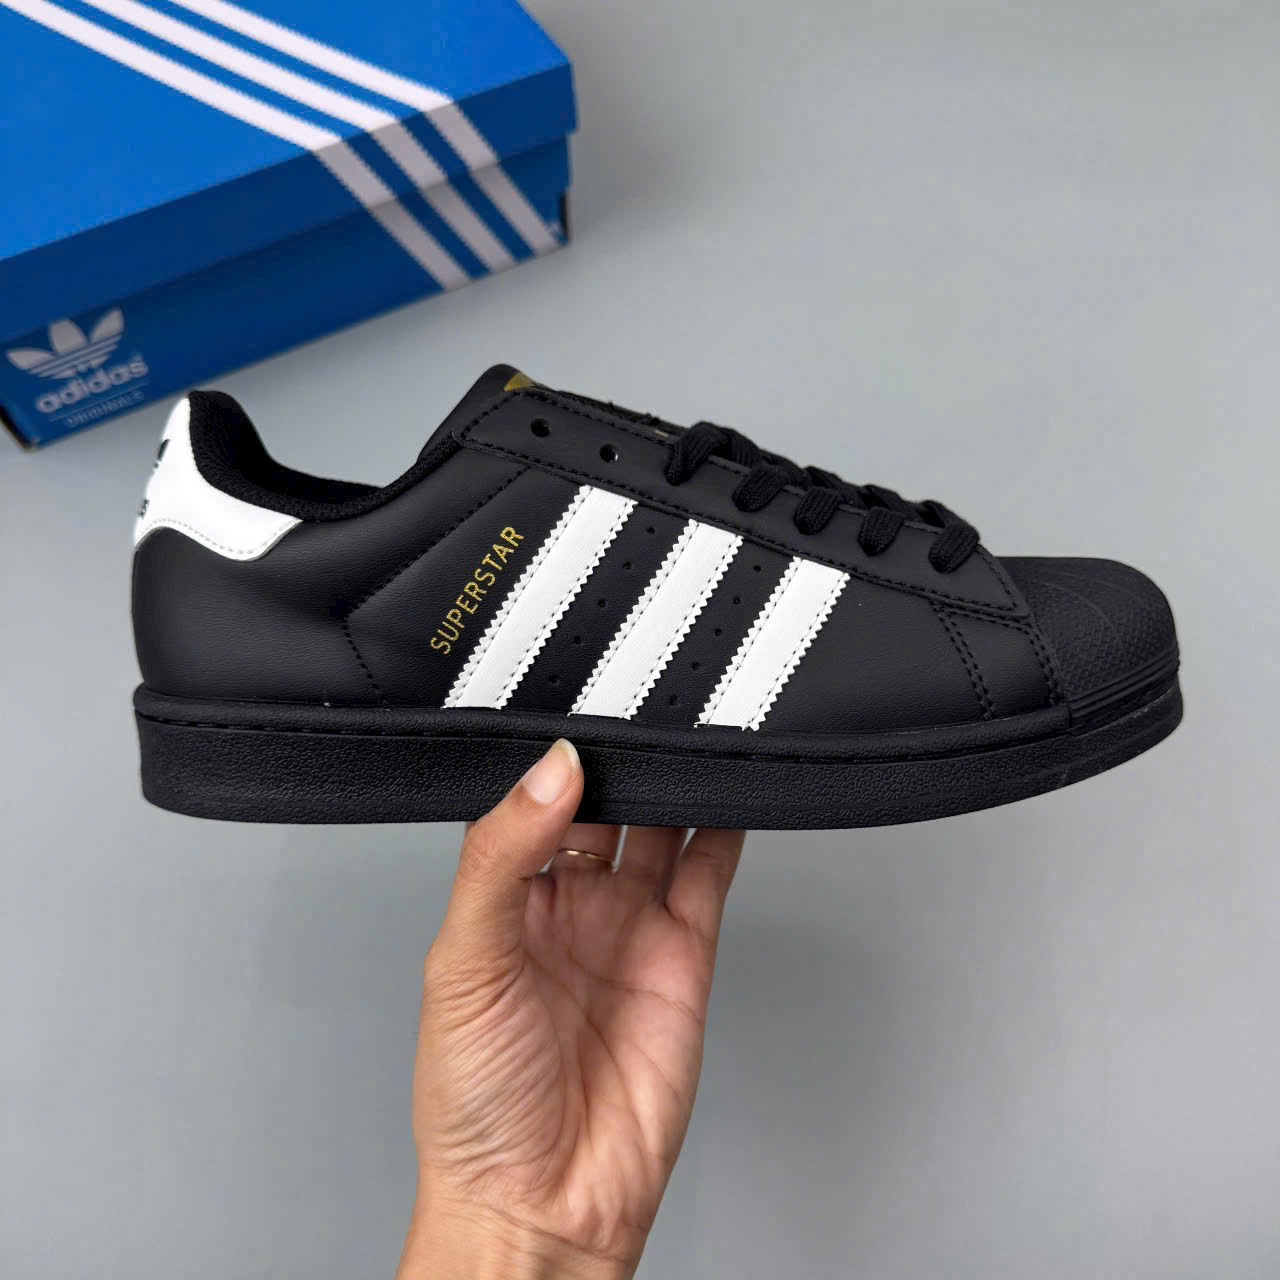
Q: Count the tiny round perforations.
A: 10